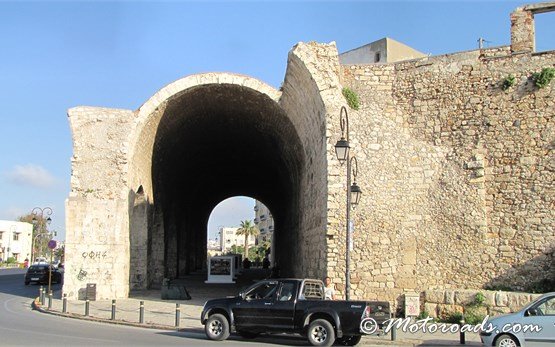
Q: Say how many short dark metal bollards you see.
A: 10